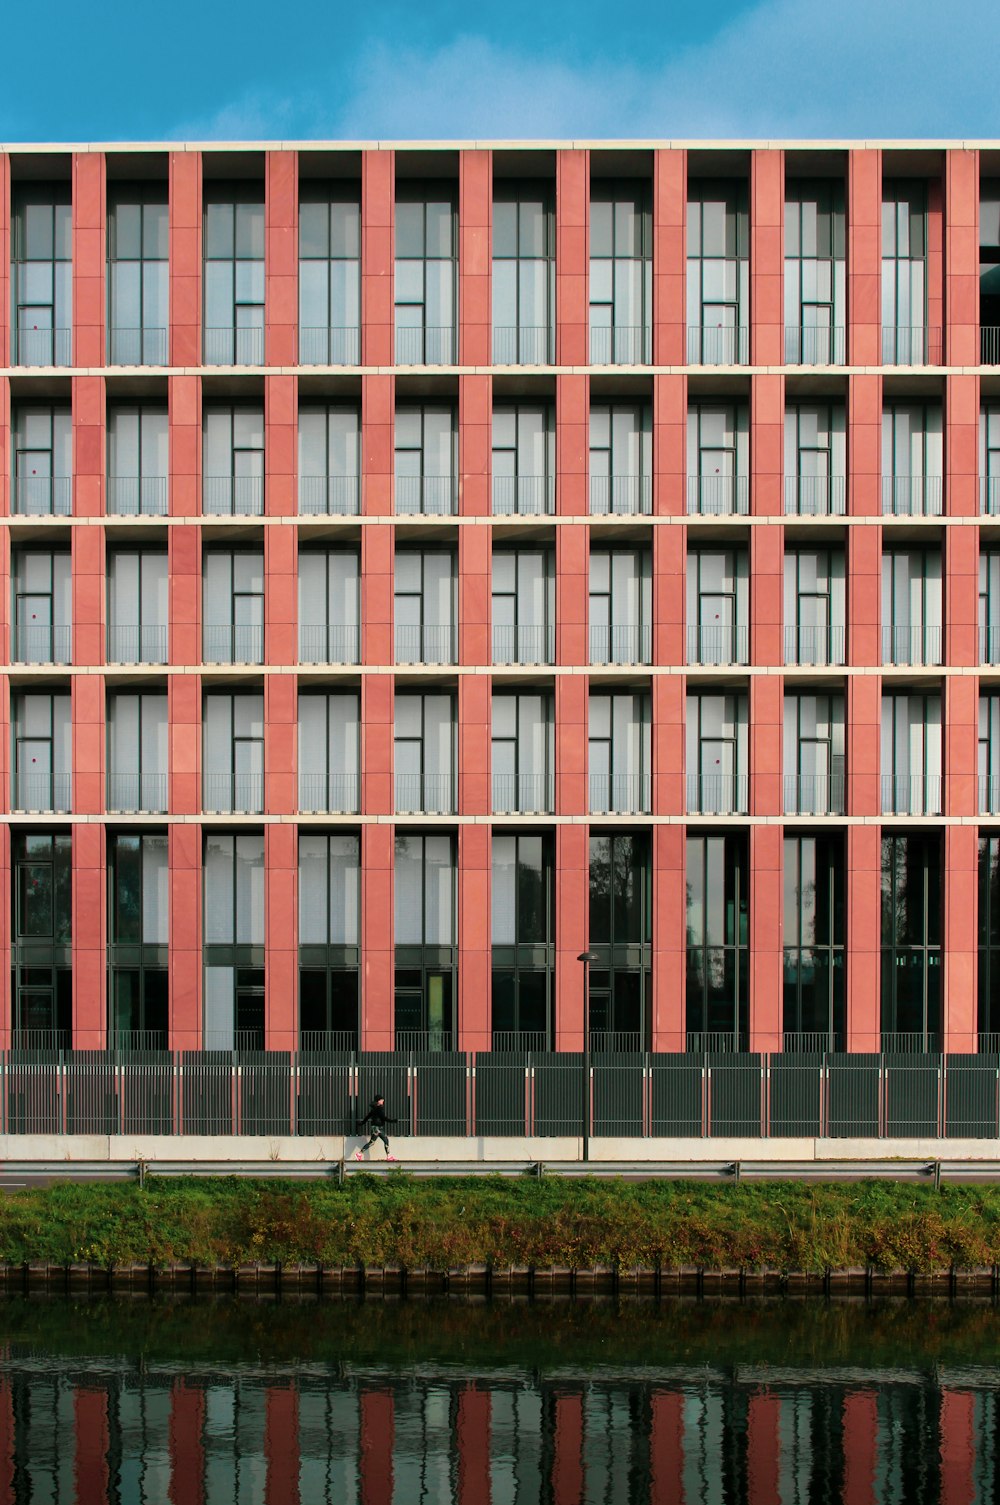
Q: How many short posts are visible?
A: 5